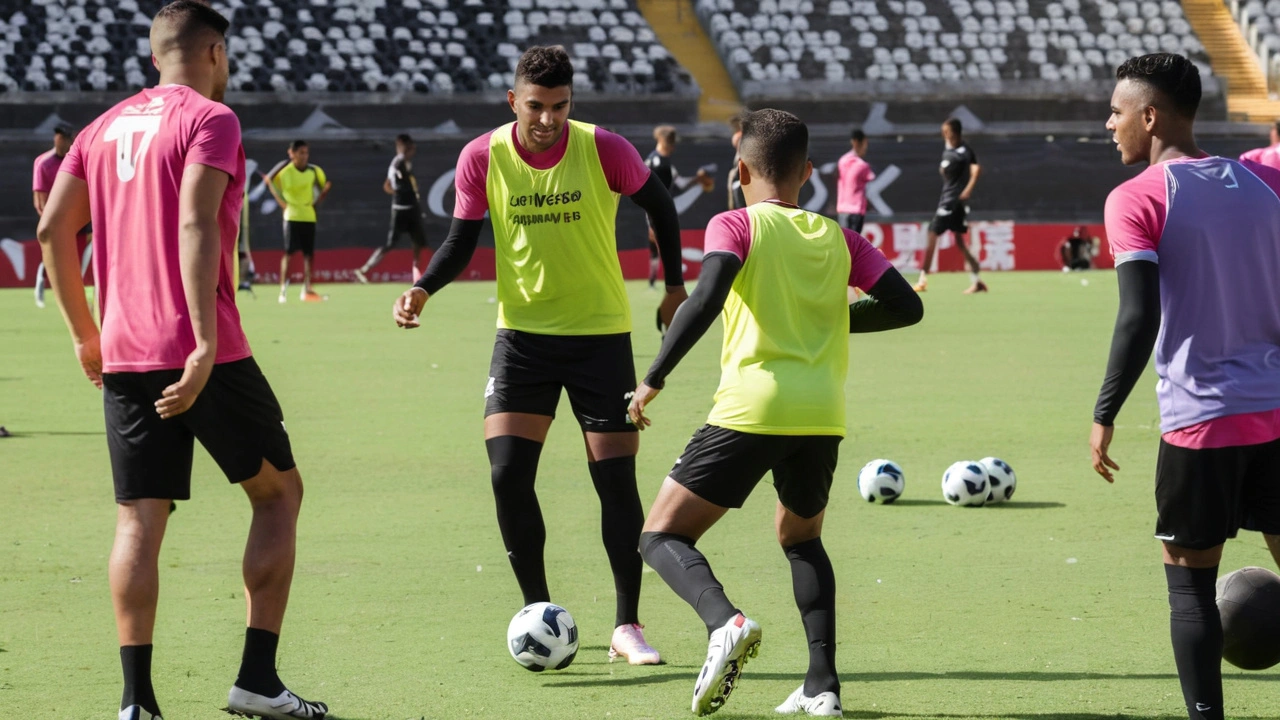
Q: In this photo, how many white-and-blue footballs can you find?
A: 4